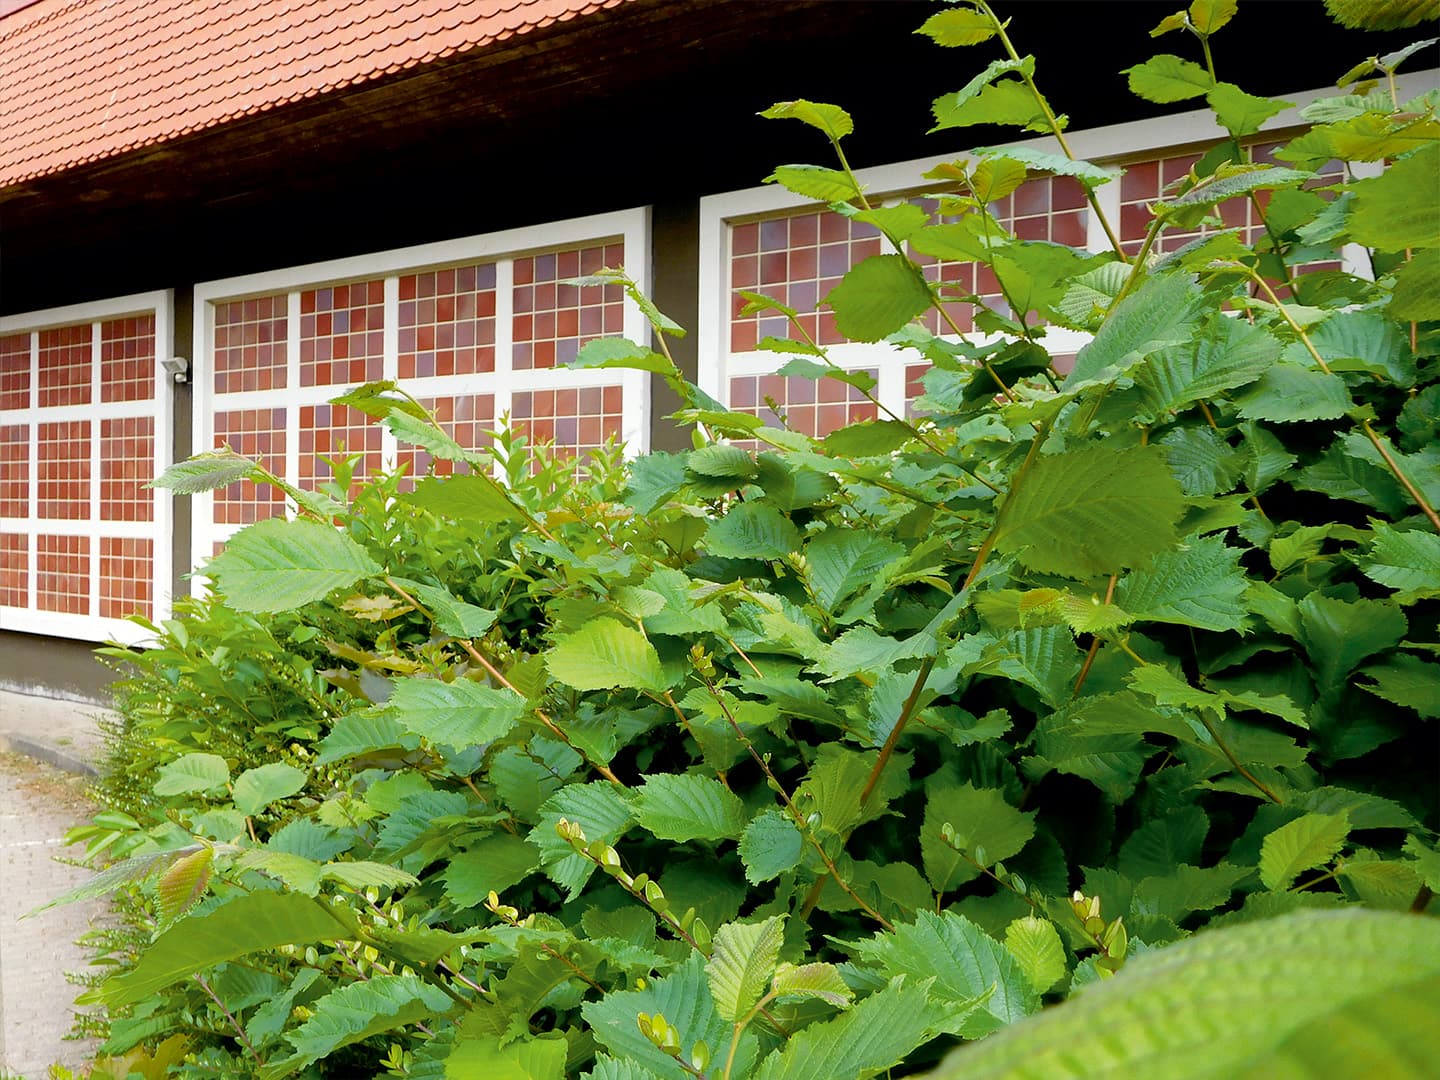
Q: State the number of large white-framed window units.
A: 3